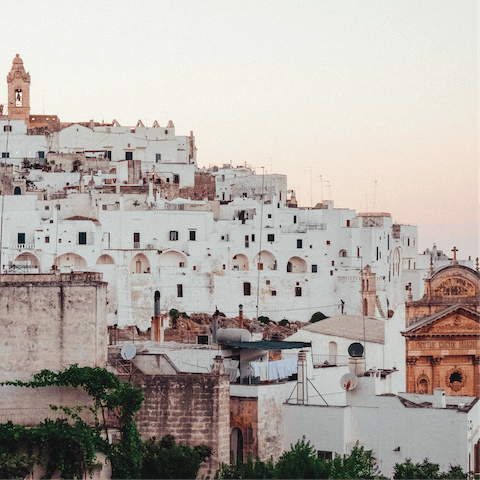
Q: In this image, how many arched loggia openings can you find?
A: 8